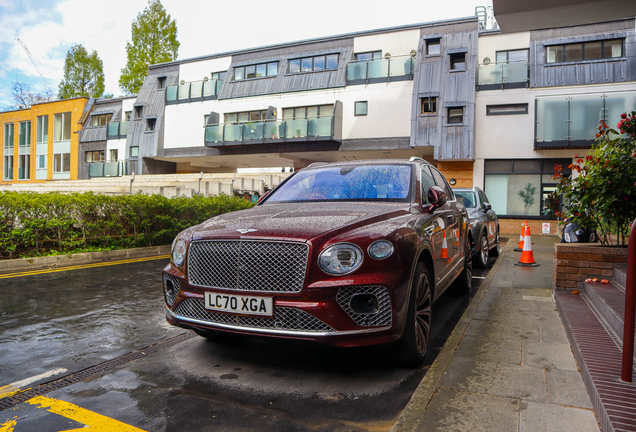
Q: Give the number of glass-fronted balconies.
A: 7